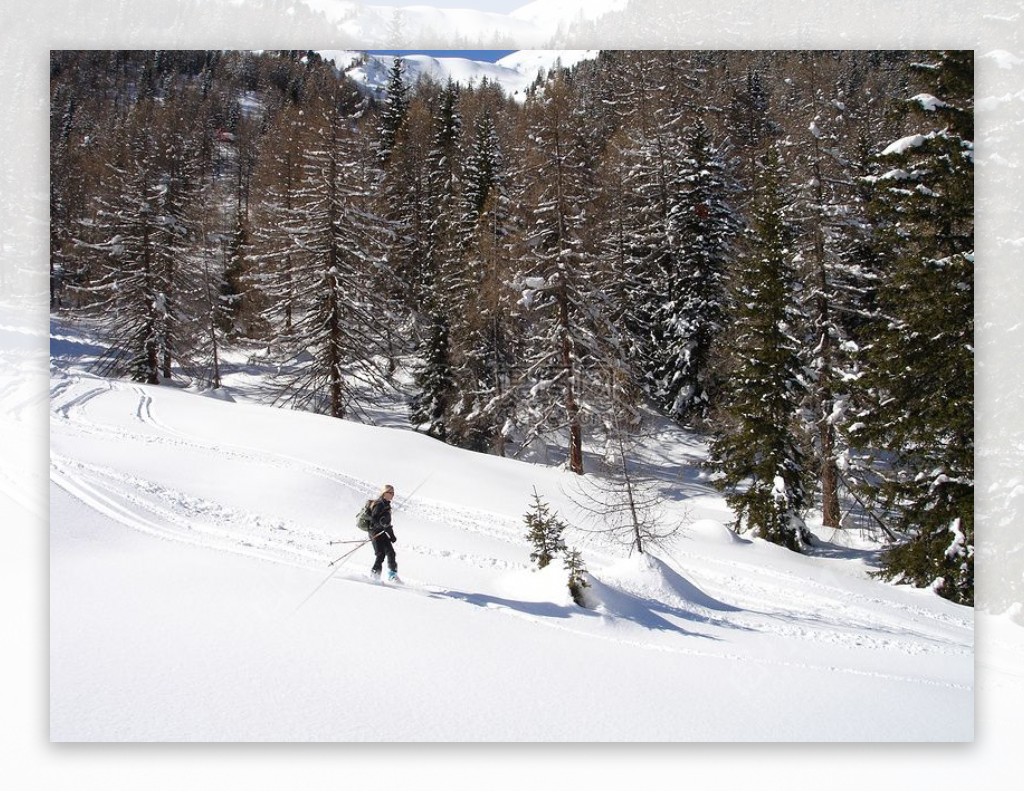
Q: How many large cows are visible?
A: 0